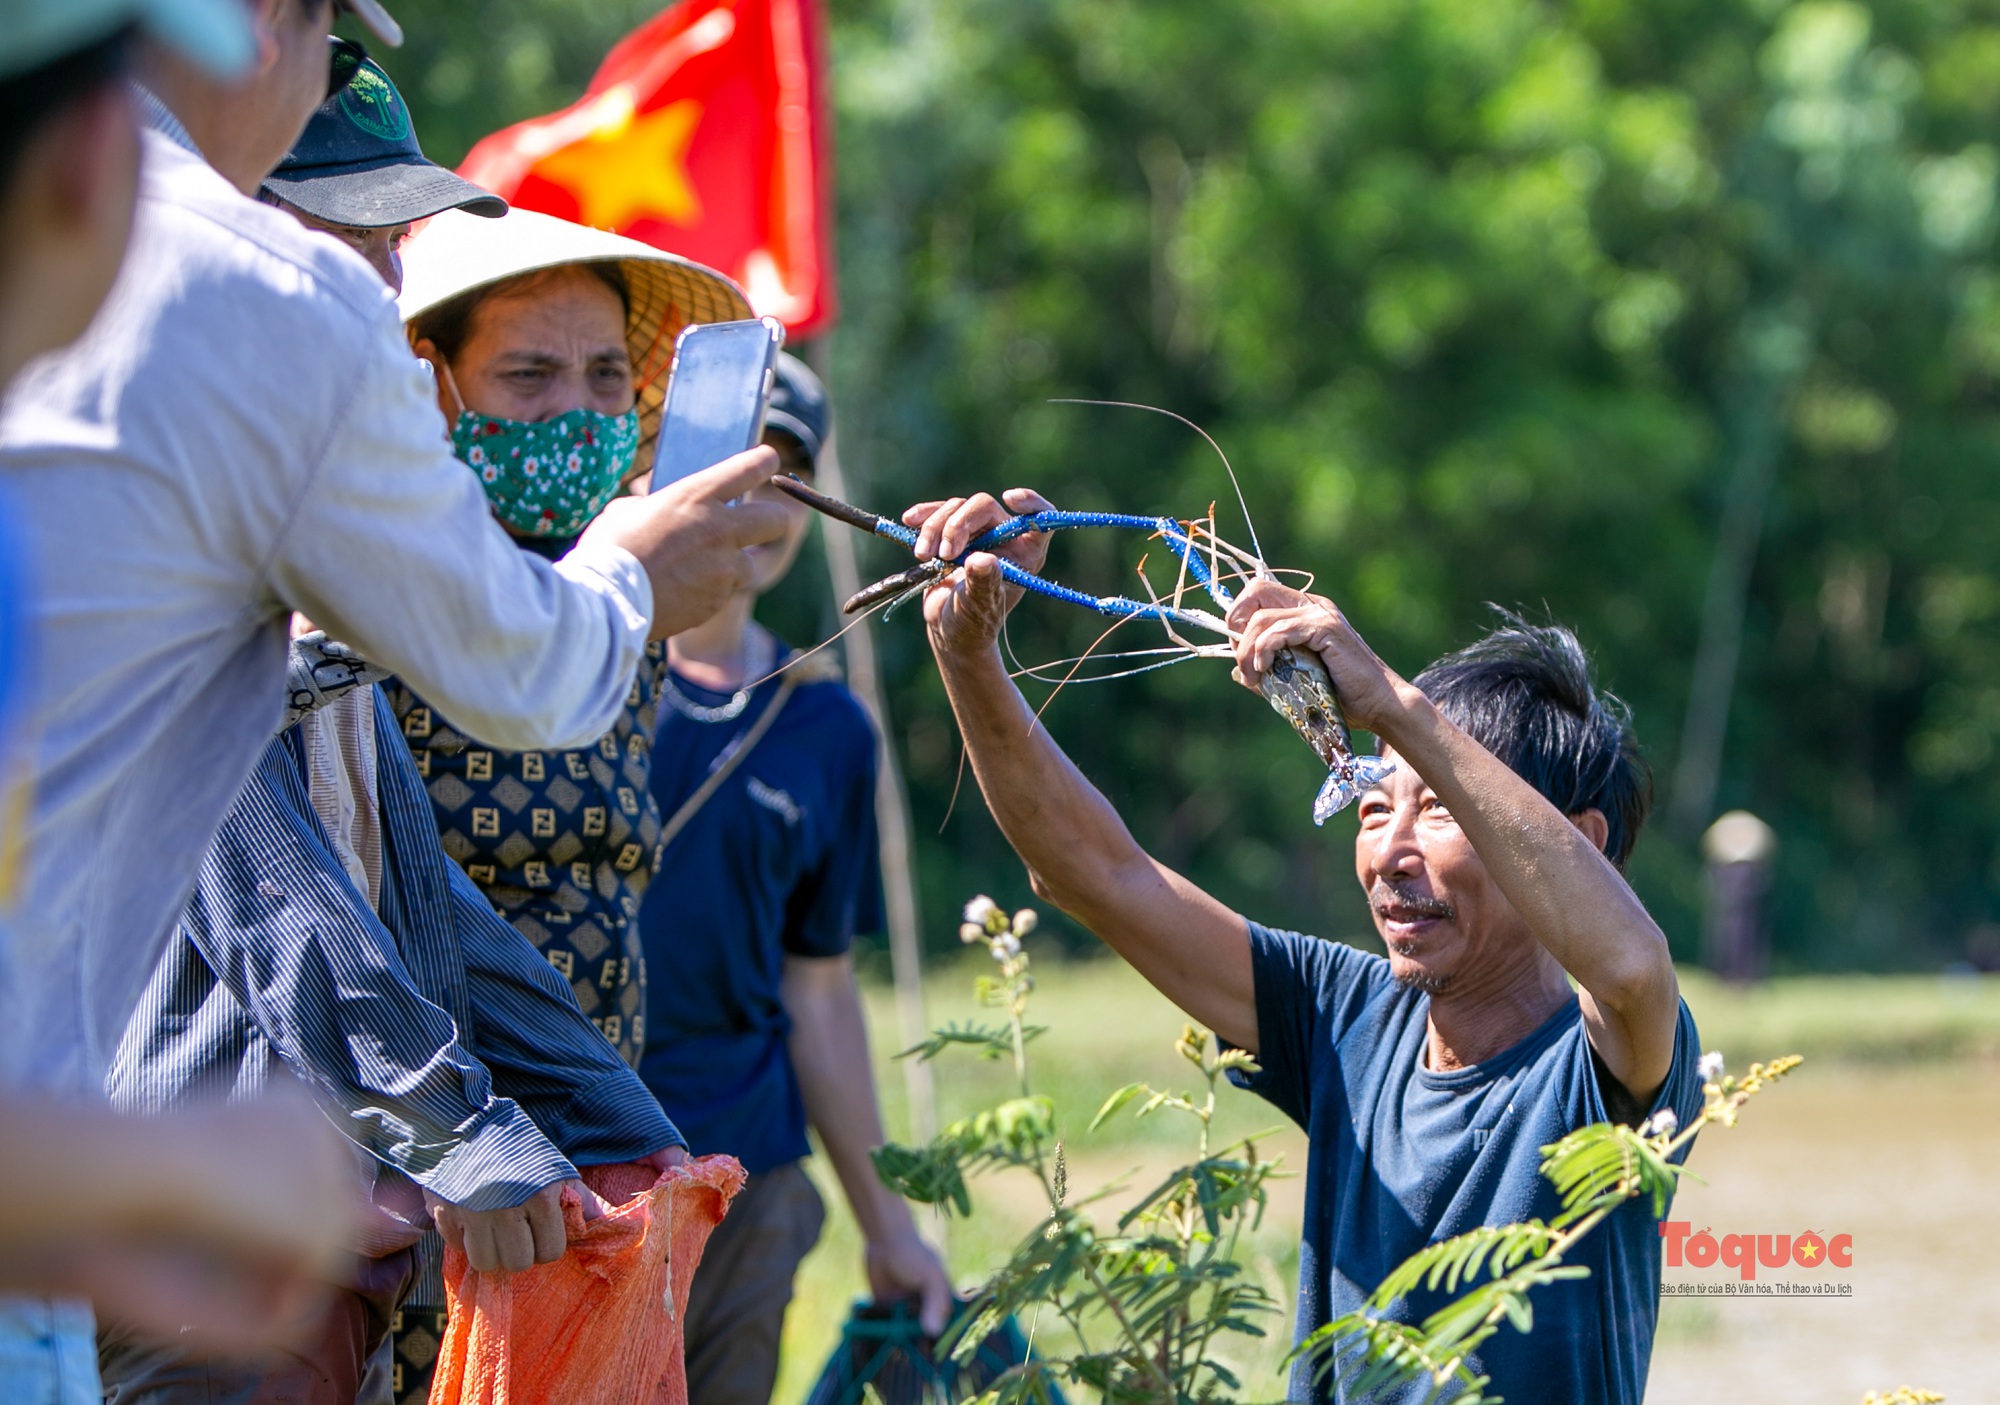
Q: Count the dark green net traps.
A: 1